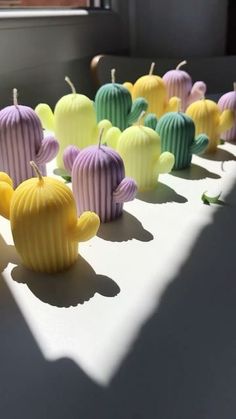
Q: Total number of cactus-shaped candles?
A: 11